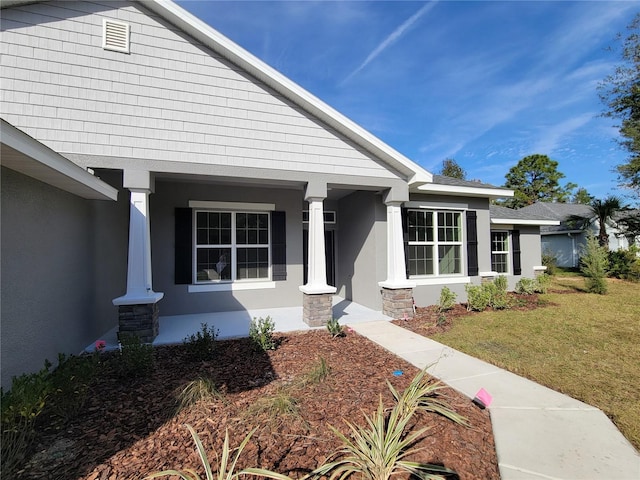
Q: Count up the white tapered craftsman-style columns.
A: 3